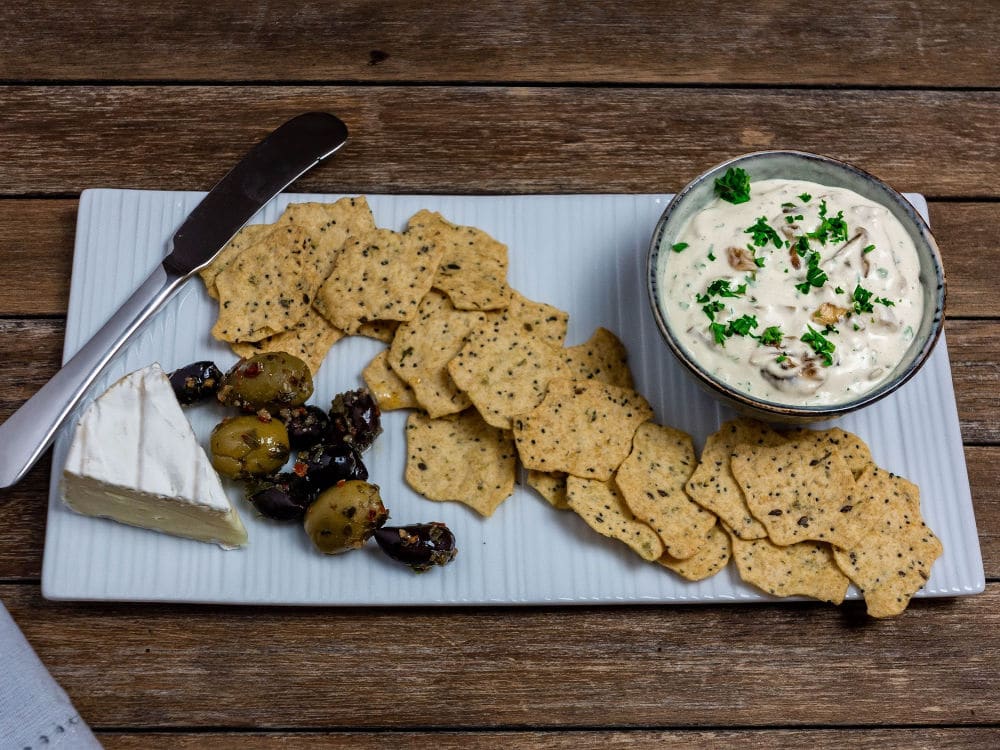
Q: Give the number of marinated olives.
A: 9